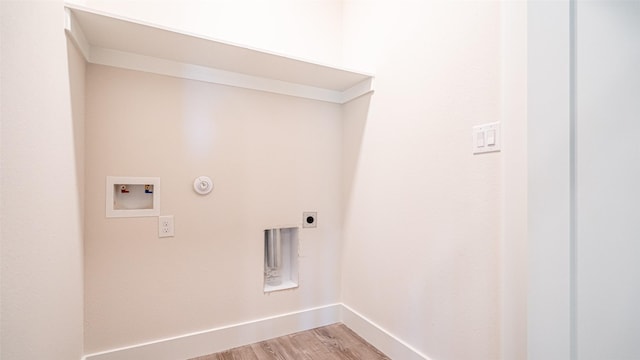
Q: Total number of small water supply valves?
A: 2